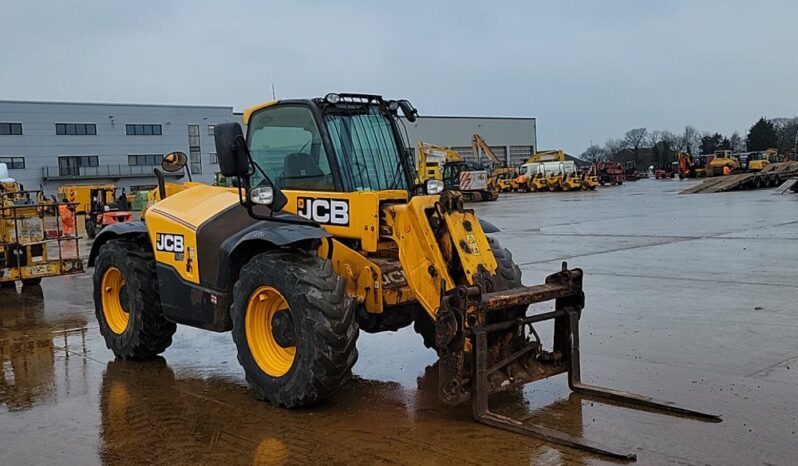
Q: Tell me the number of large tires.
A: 3